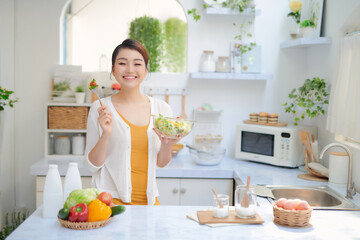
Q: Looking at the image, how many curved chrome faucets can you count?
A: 1